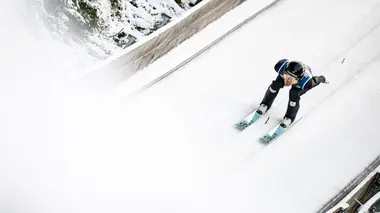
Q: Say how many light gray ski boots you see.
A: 2